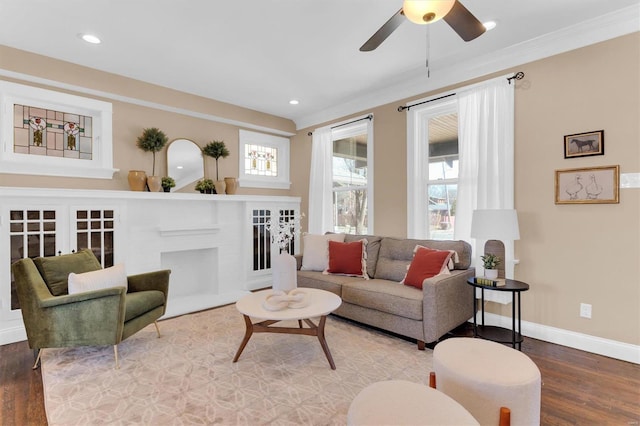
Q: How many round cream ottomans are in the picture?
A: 2